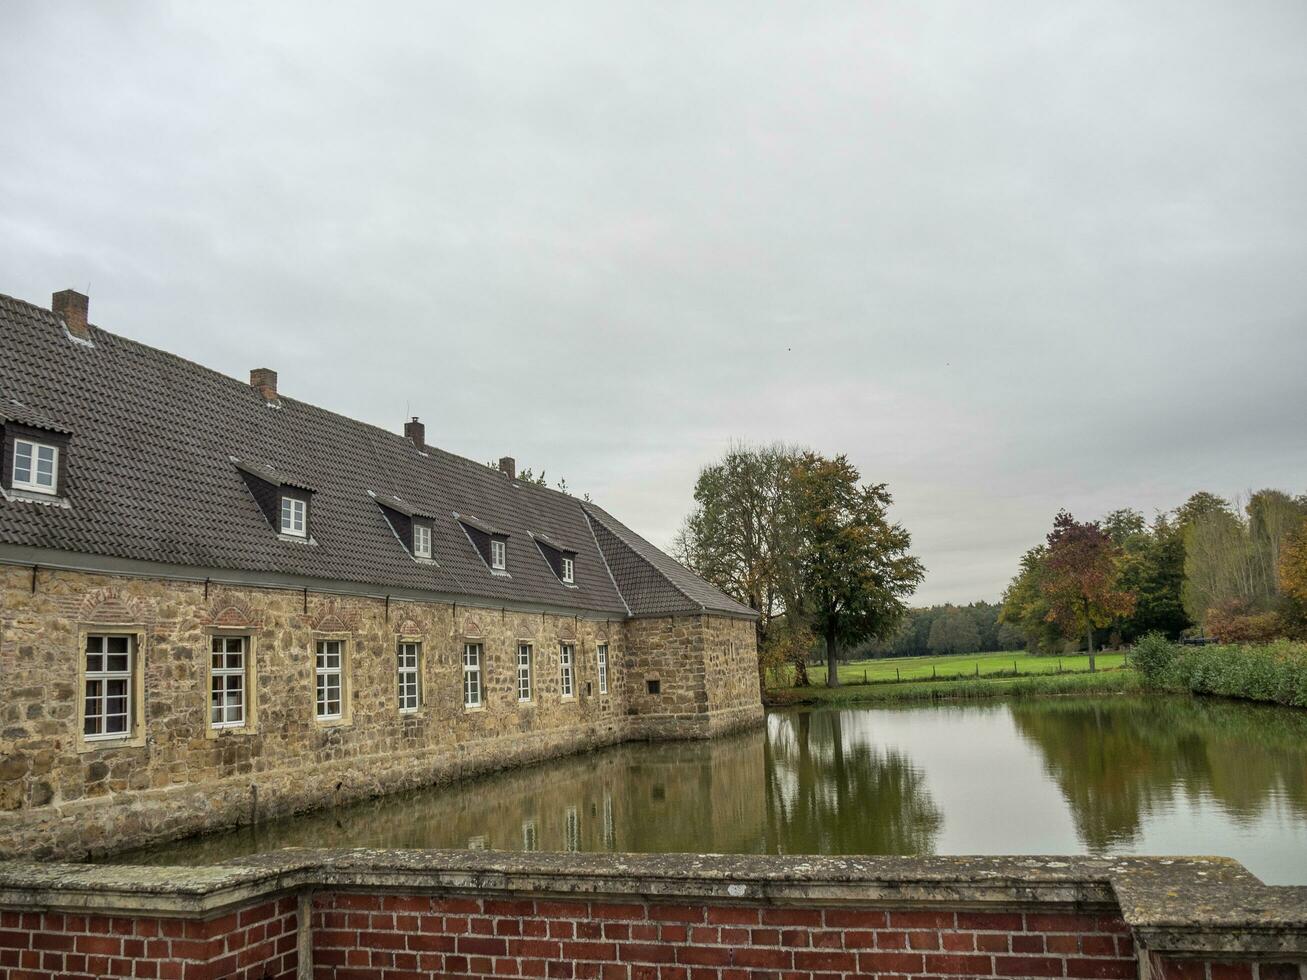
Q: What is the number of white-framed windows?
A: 13